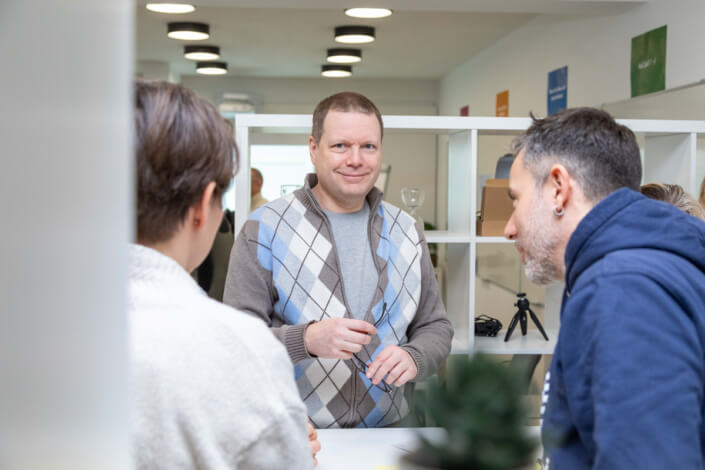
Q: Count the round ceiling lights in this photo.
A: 8